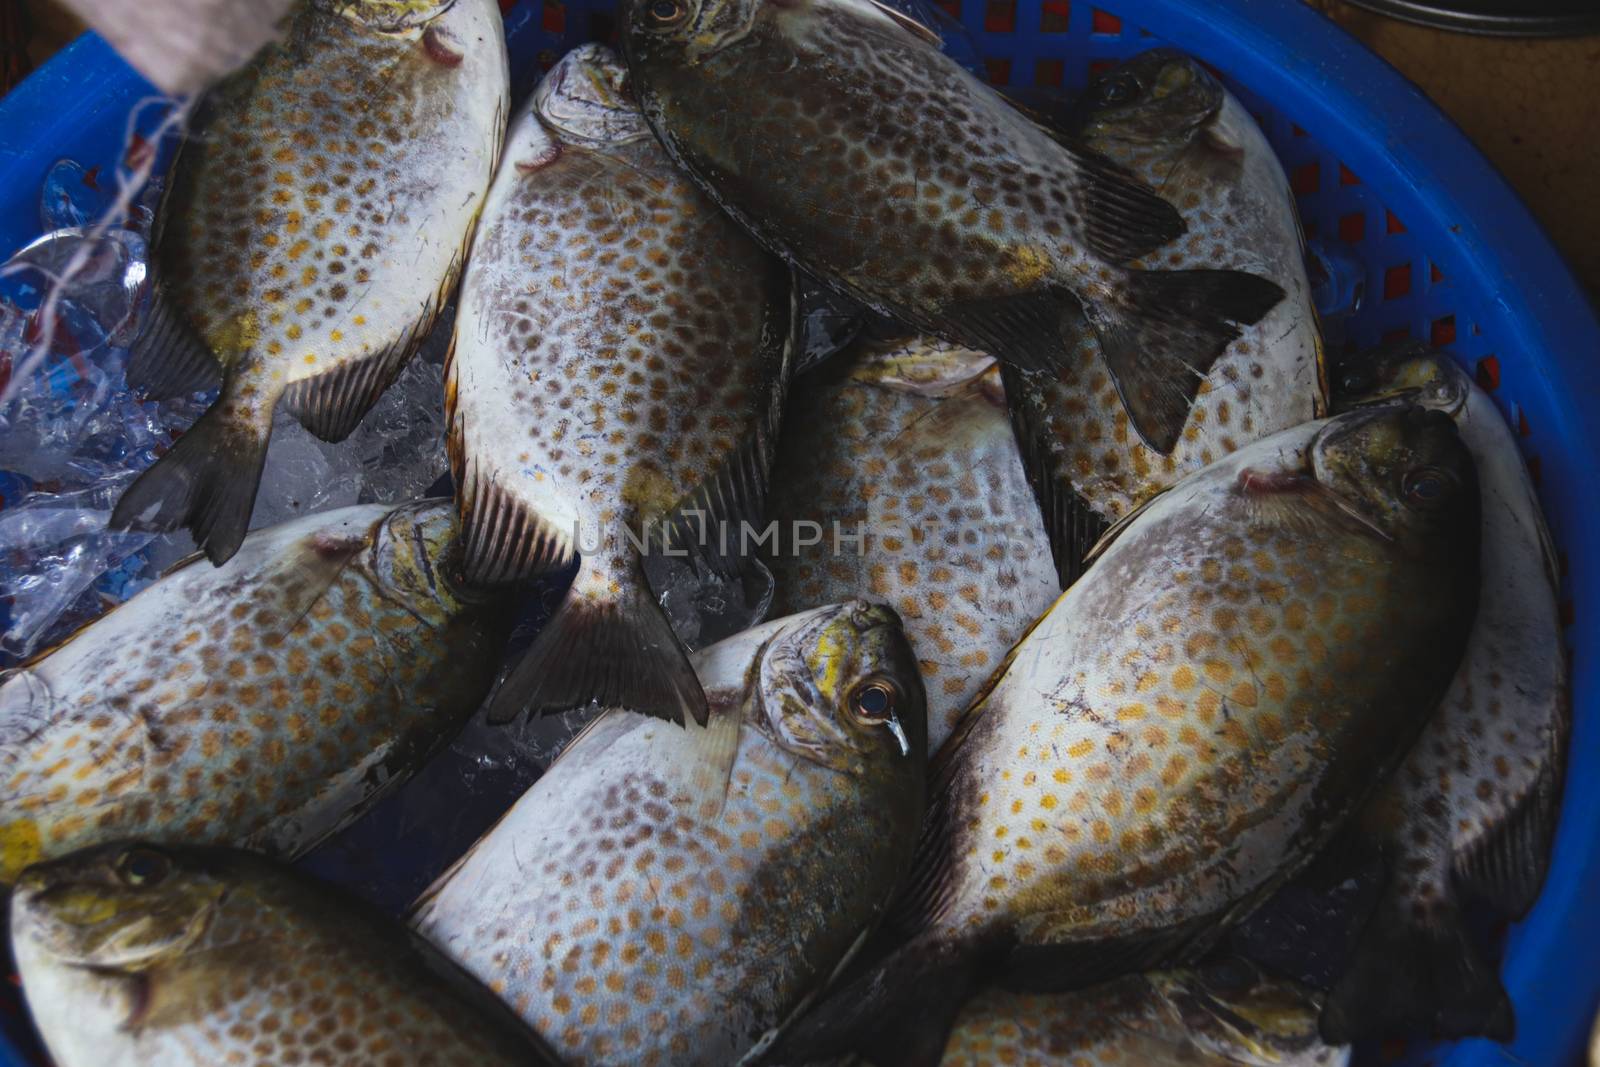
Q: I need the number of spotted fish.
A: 11